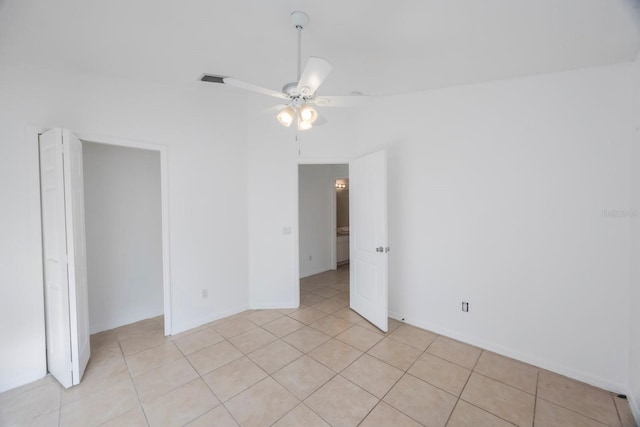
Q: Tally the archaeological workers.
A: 0